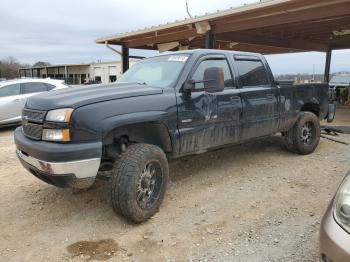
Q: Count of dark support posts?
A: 3